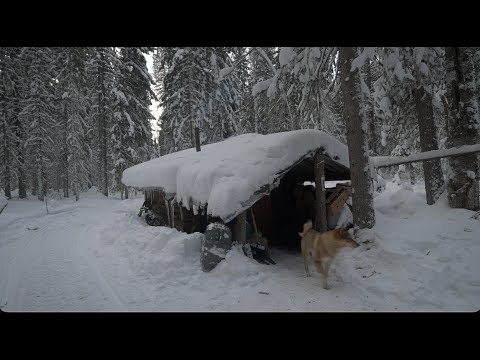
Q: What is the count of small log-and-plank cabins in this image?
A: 1